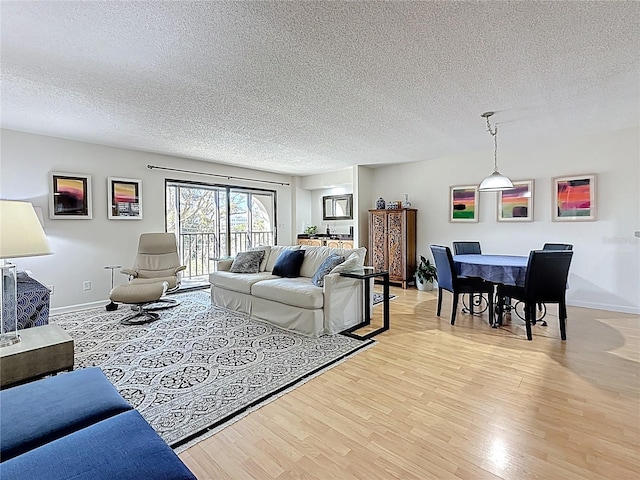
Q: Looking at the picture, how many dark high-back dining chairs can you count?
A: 4